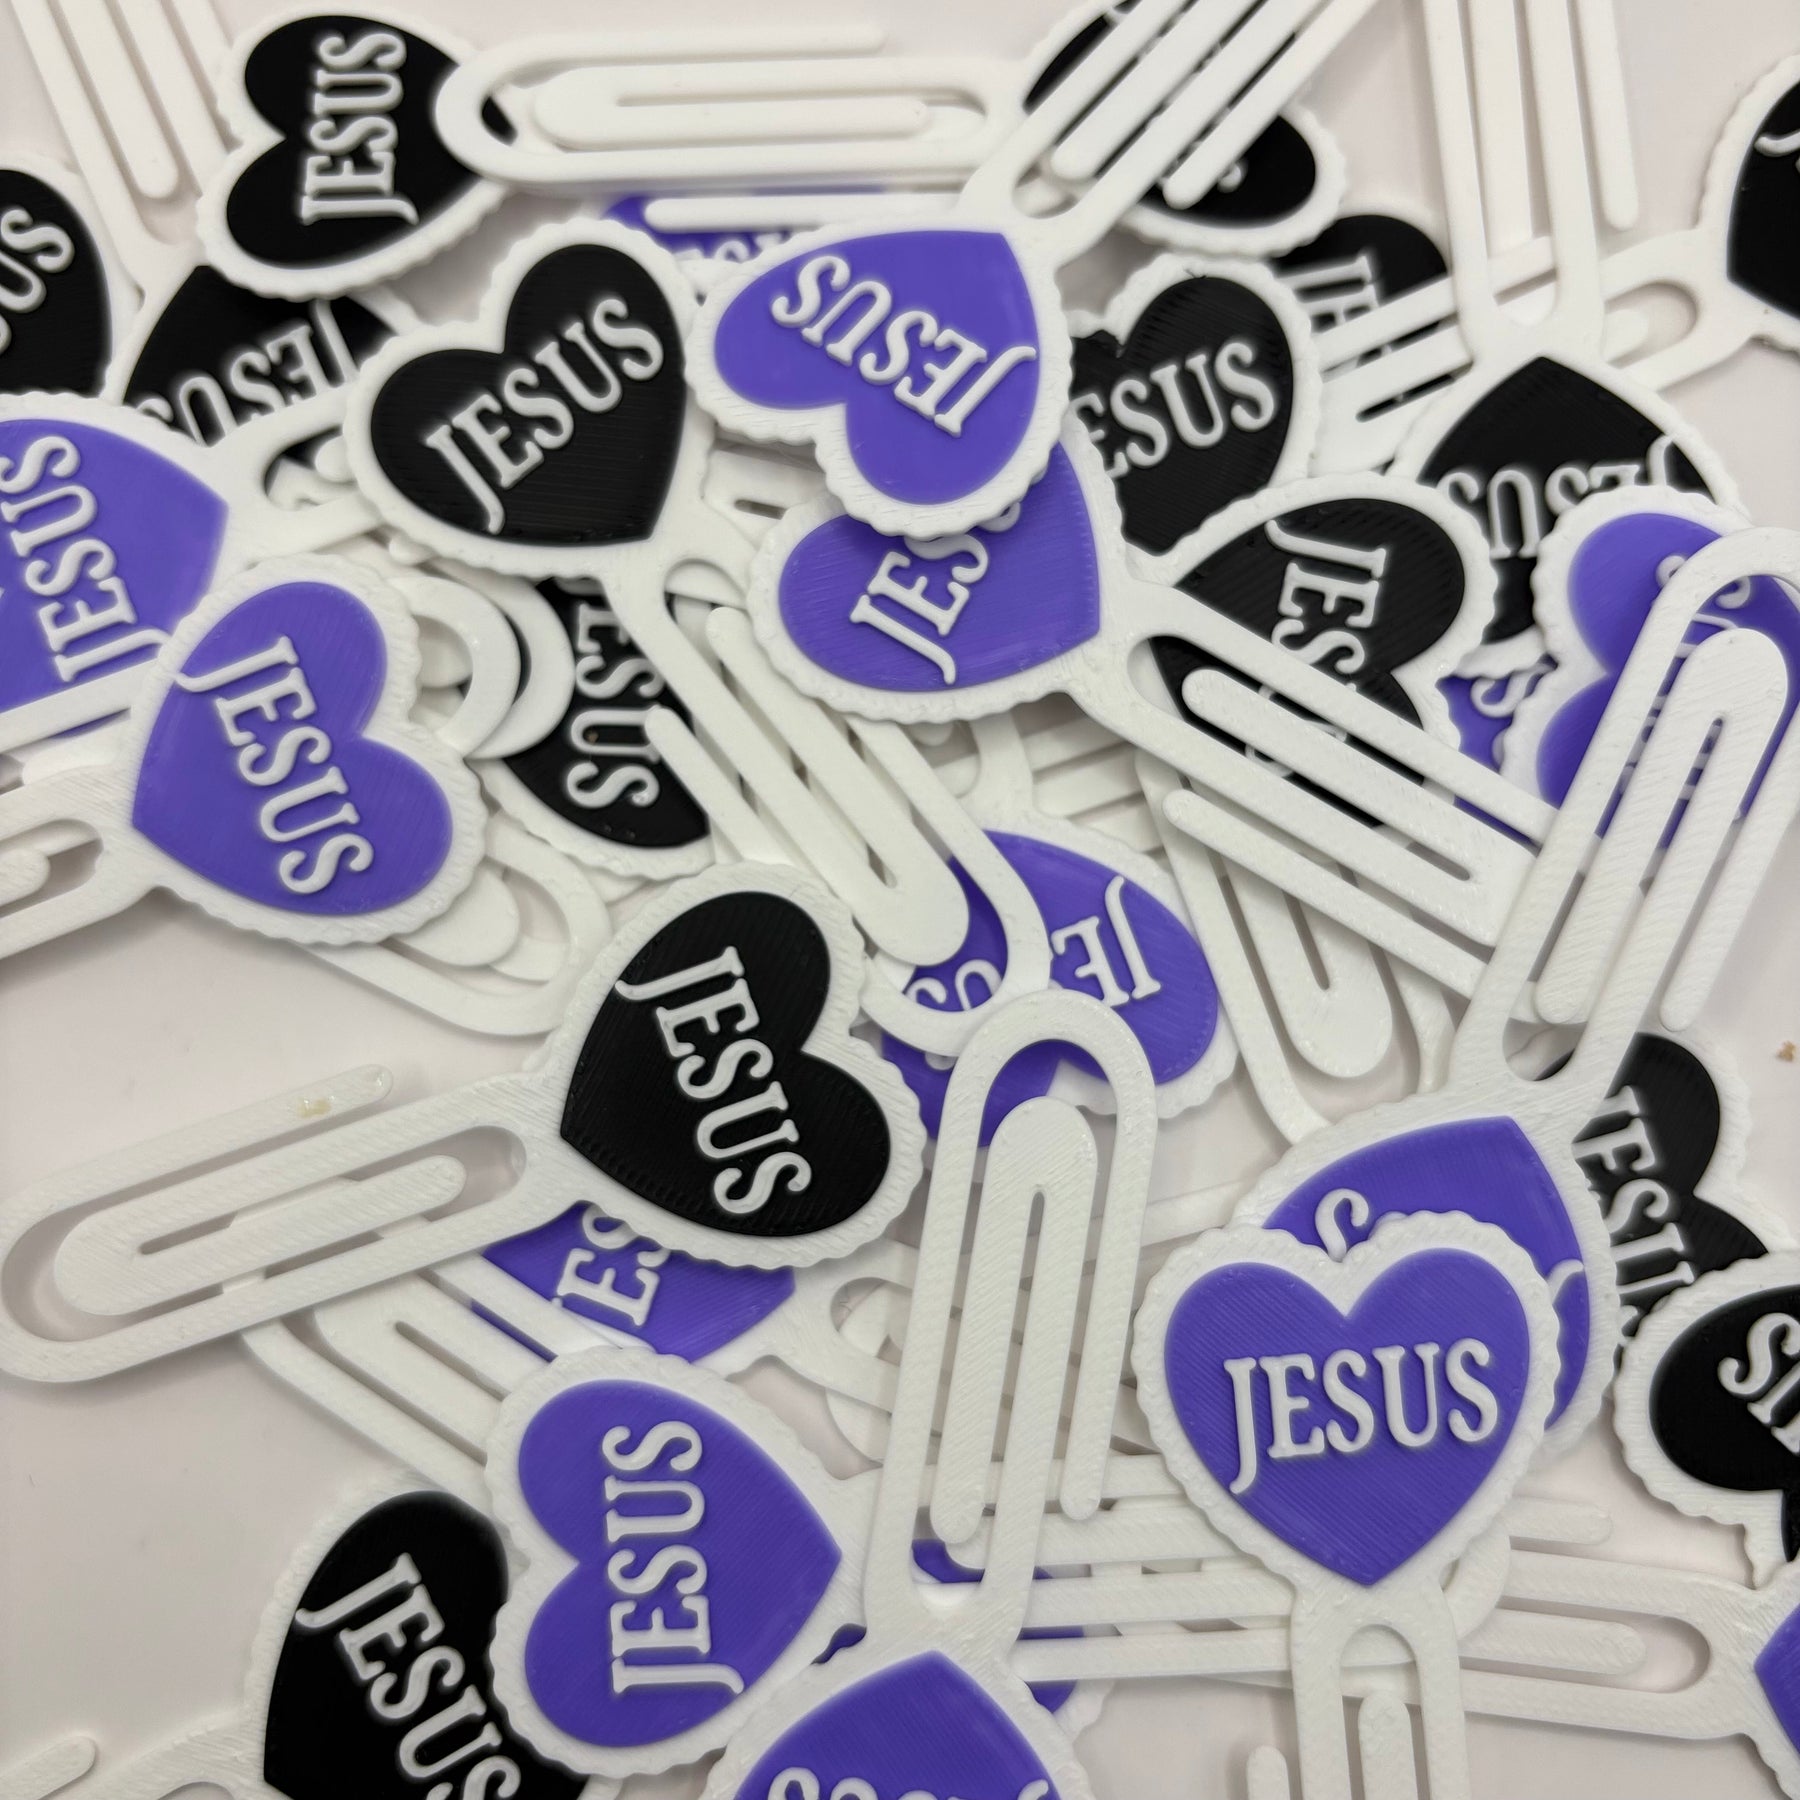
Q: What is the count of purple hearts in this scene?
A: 15